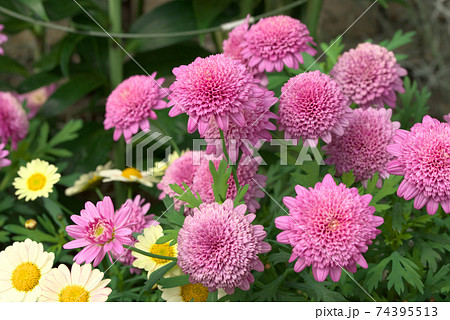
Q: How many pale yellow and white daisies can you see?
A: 8